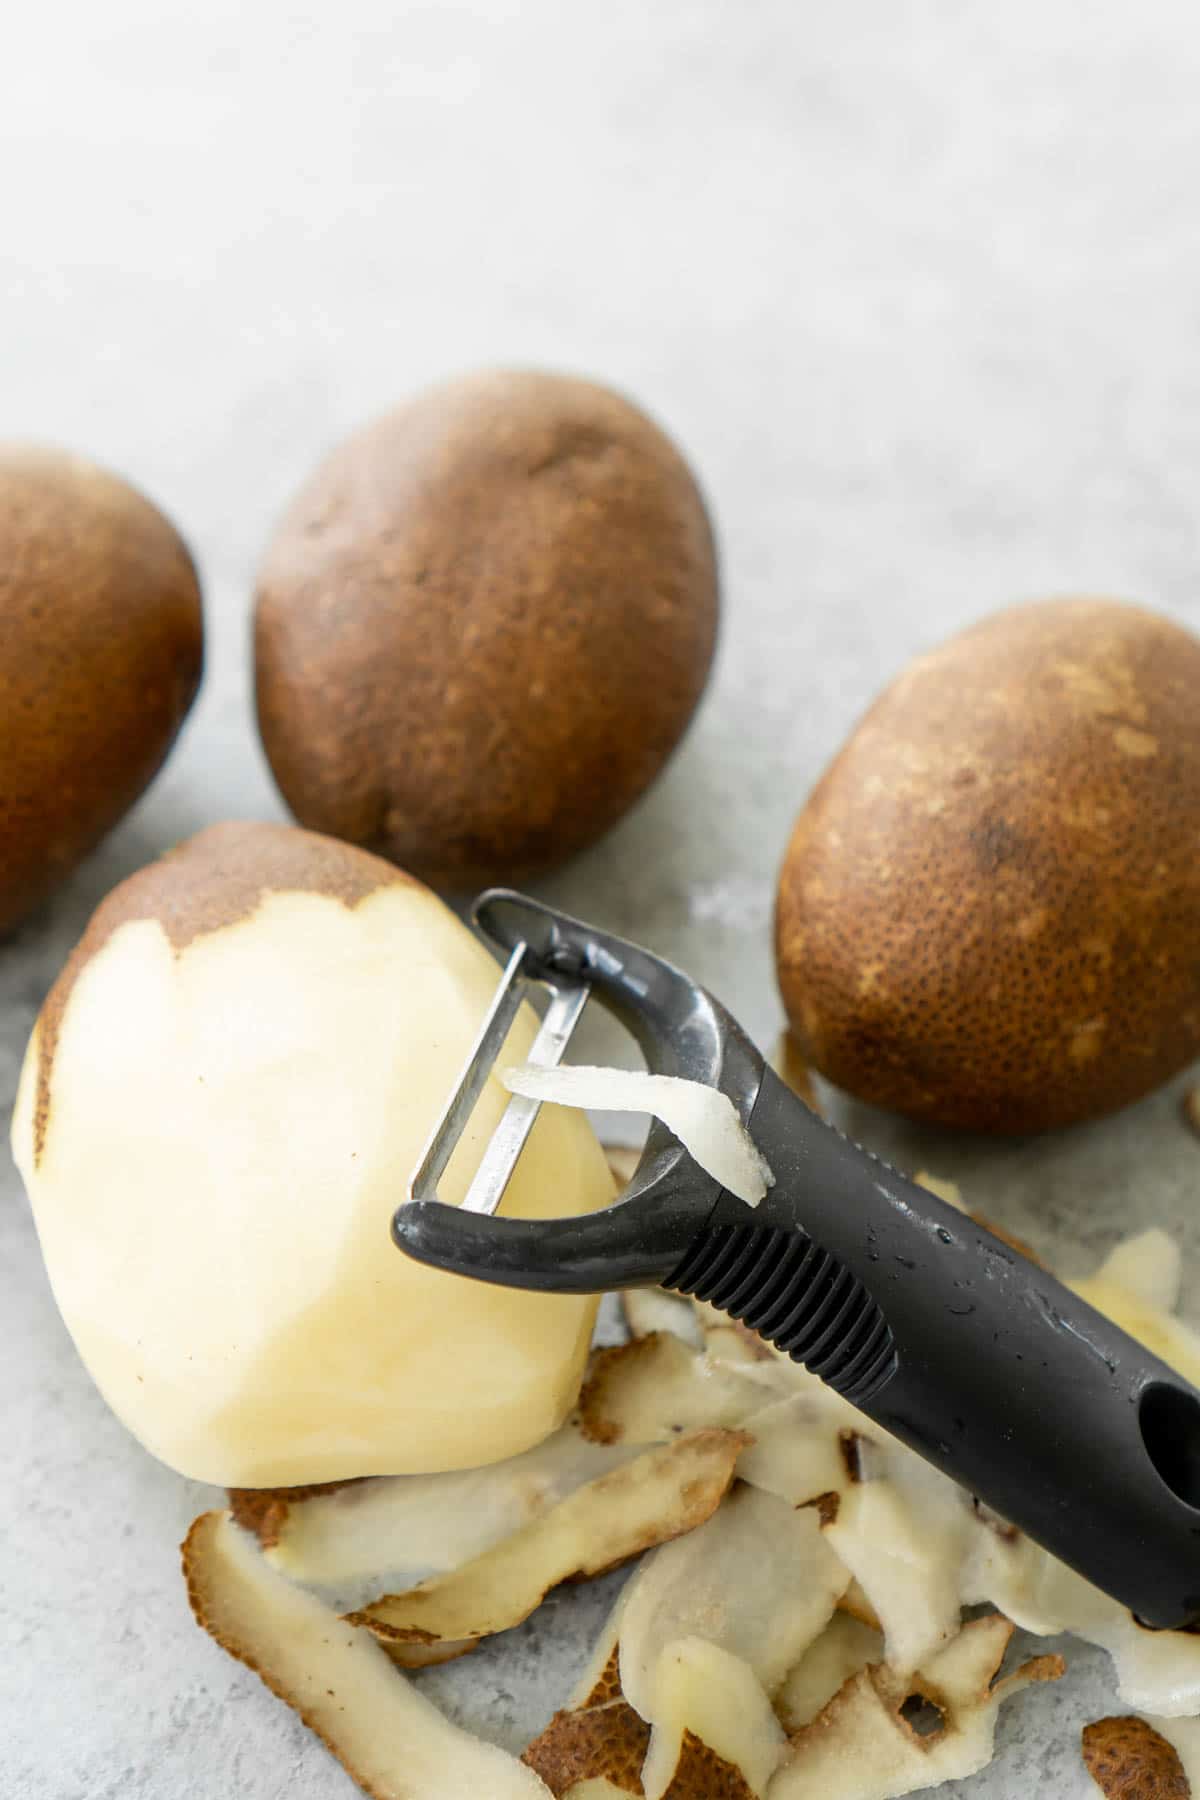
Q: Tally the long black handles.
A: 1